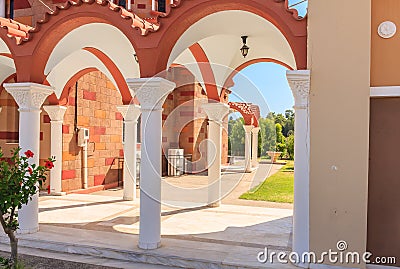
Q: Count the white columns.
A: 8